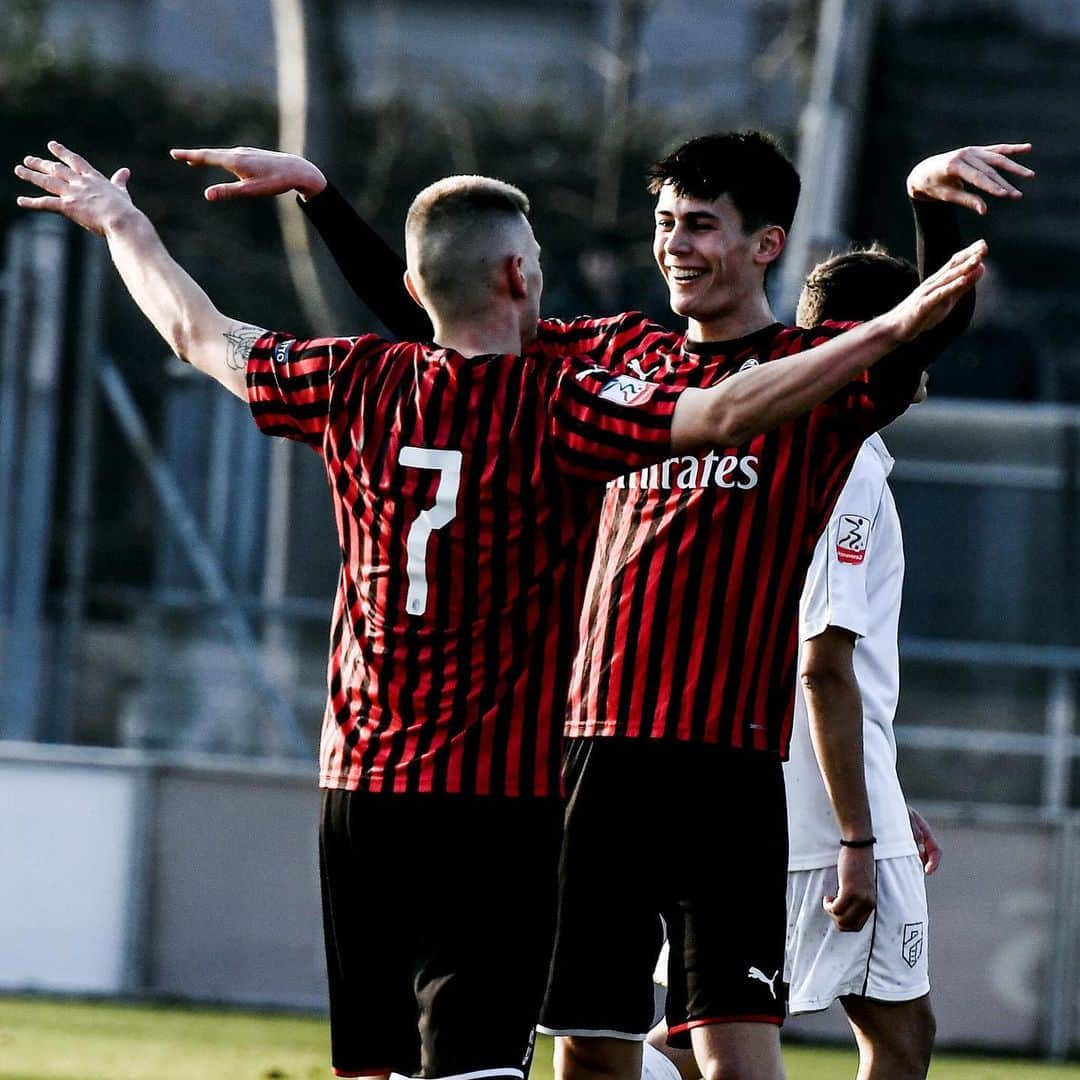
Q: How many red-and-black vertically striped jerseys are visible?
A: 2